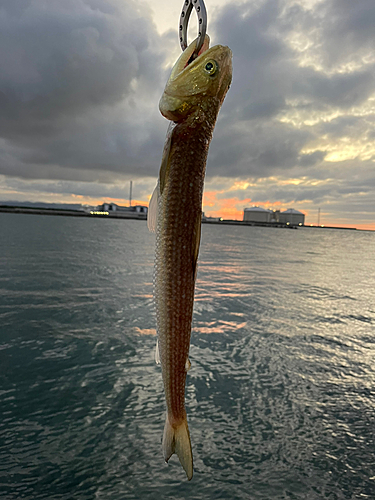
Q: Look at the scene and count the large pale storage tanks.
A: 2